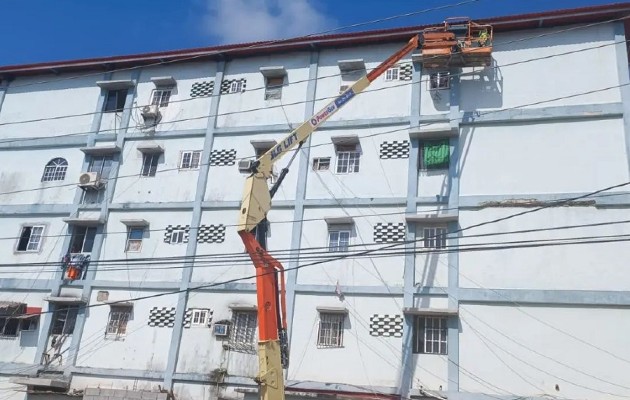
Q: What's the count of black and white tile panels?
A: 11